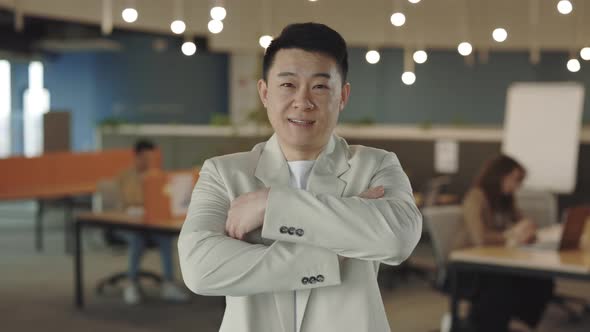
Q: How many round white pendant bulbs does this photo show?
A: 15